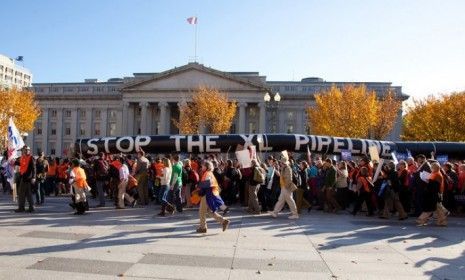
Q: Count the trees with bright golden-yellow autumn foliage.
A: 4